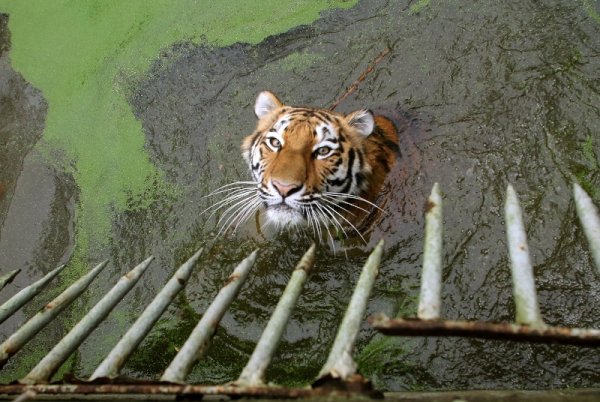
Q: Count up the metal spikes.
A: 11